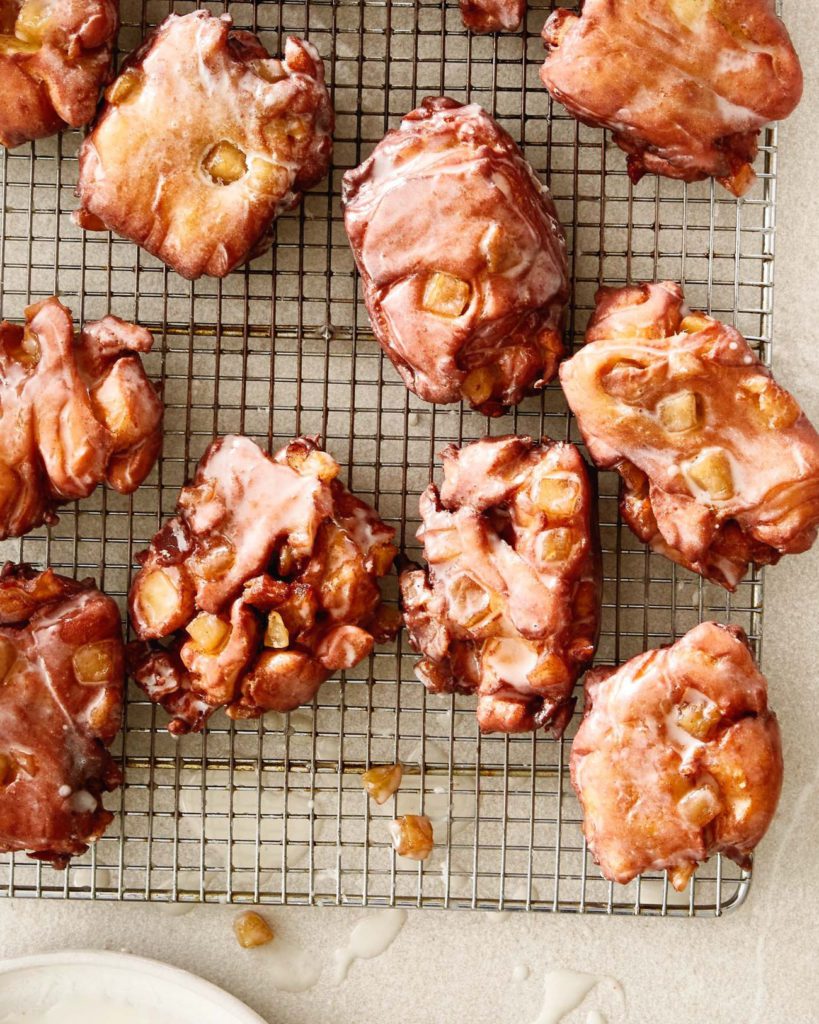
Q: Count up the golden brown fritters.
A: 11